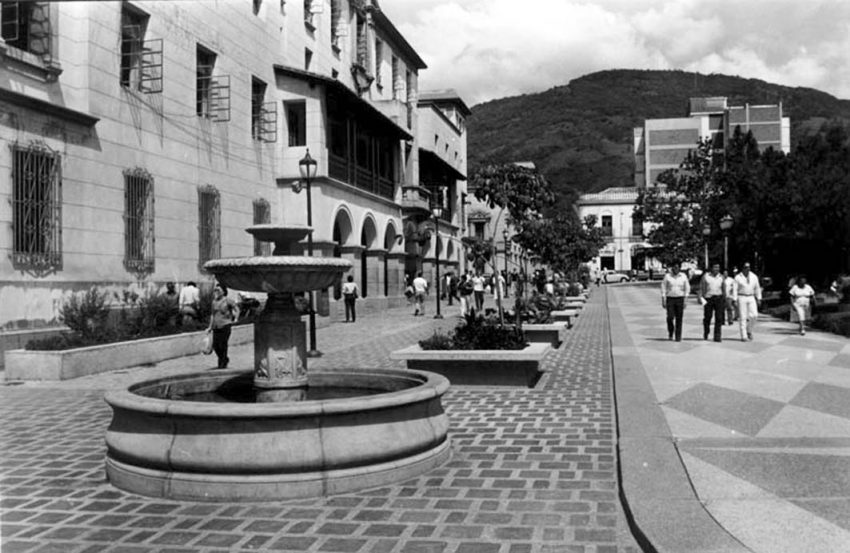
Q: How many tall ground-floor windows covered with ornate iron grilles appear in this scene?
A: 4